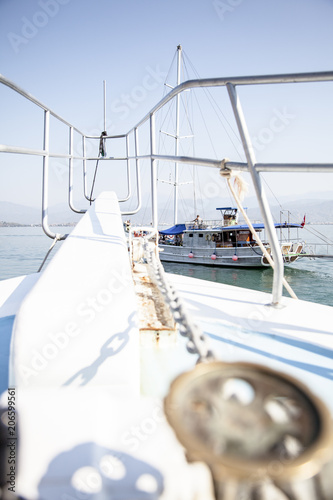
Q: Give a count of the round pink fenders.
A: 3